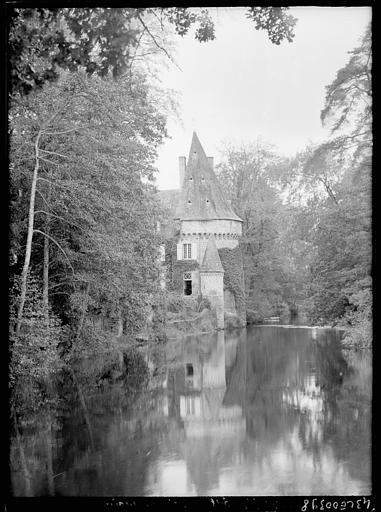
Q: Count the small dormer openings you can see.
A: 5